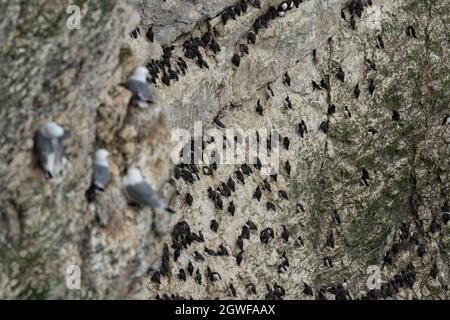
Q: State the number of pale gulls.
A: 4